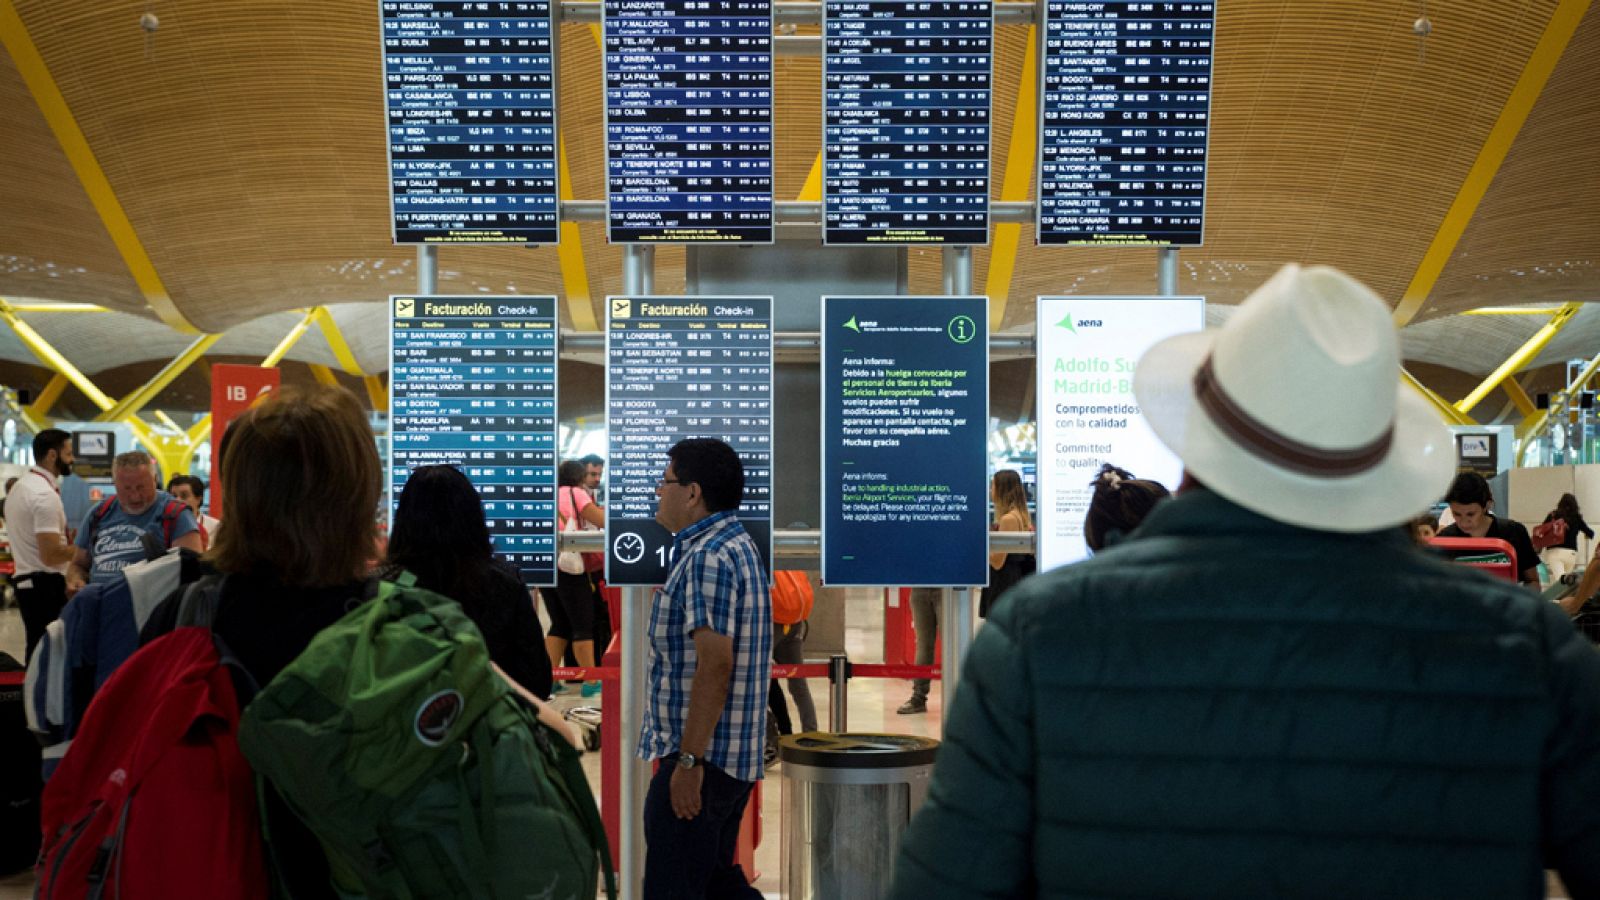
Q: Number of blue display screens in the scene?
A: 7